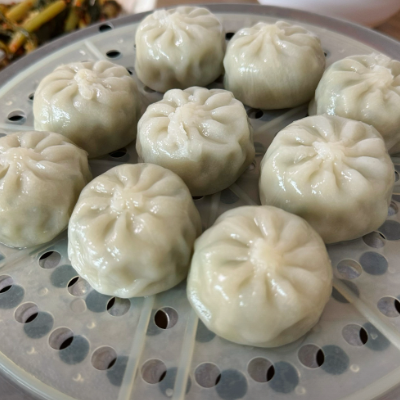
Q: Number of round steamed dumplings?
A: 9